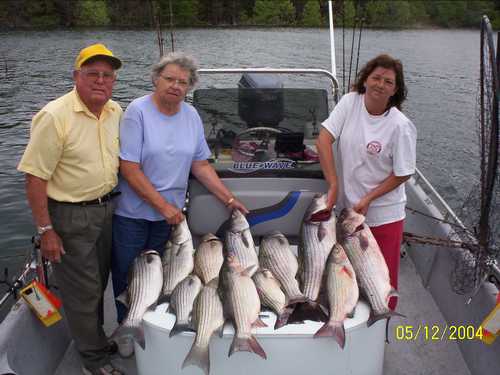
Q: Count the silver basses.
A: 12